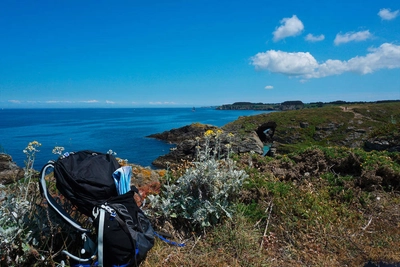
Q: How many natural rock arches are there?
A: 1